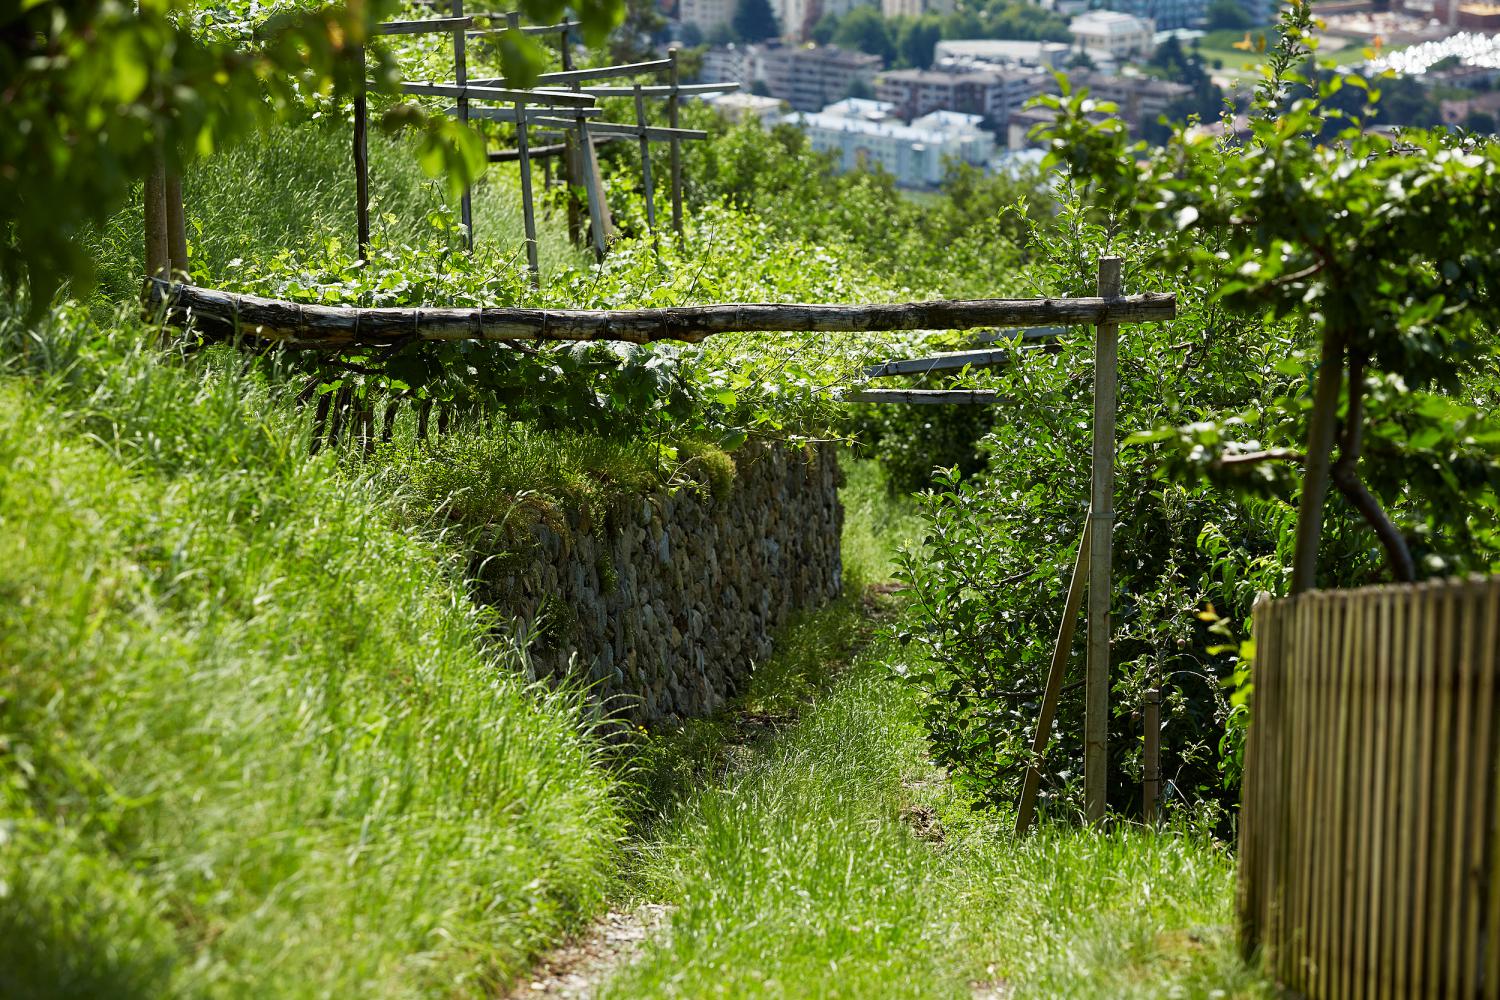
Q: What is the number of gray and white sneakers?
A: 0